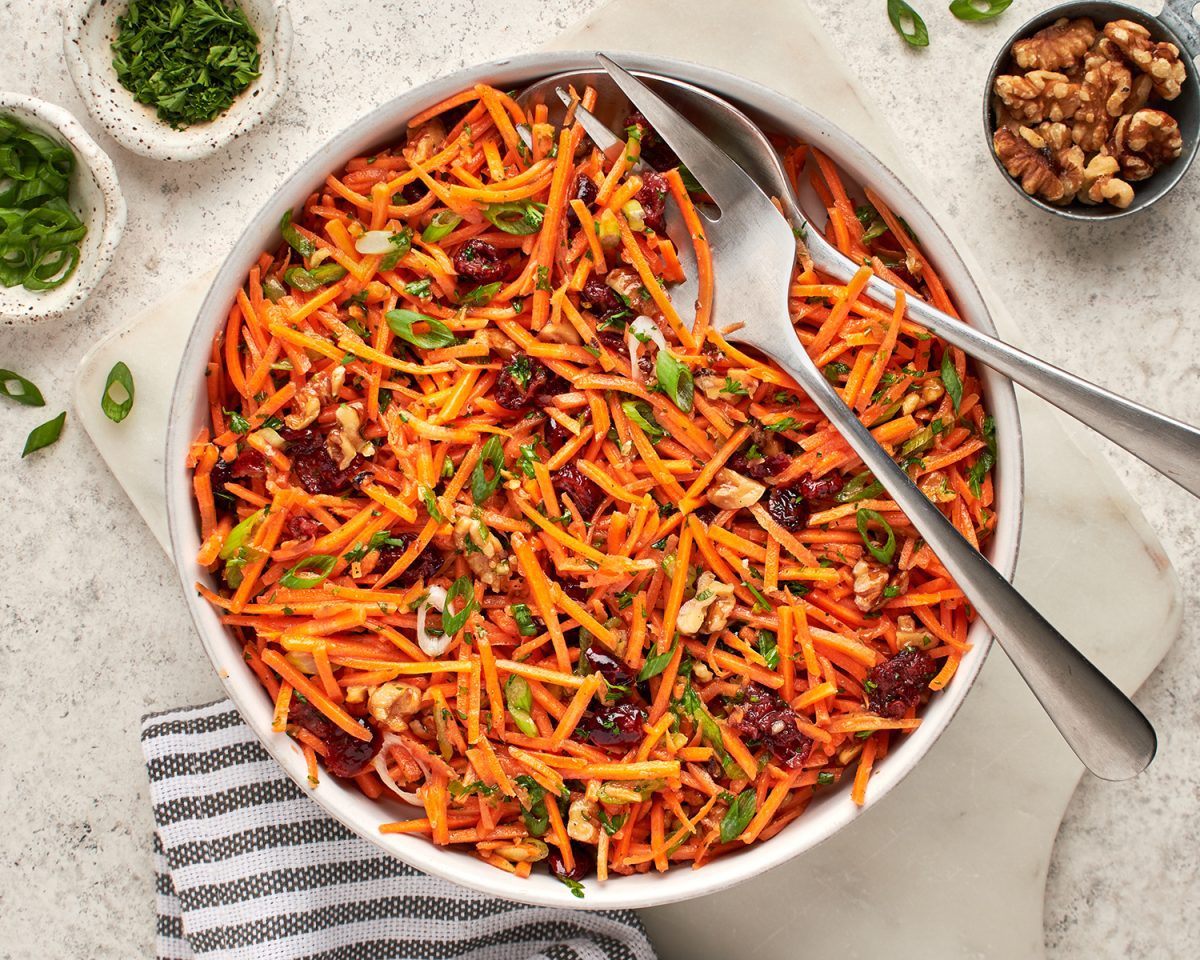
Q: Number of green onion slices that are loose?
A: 5